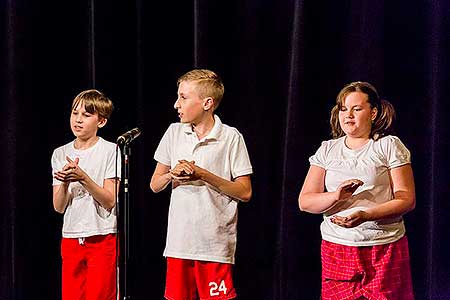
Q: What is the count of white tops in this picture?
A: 3